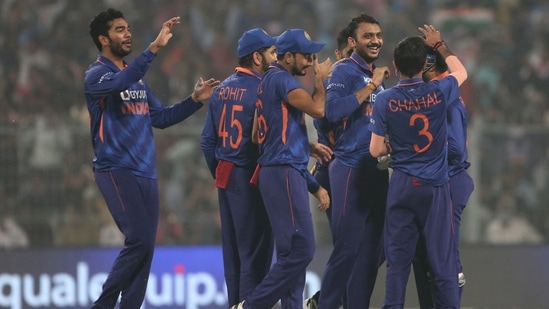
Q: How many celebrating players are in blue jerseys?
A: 7